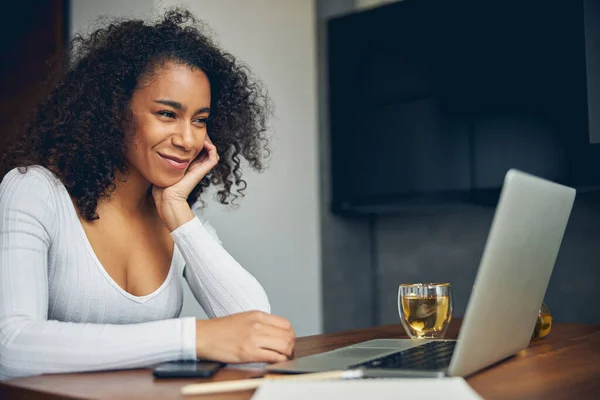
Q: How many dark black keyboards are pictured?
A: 1